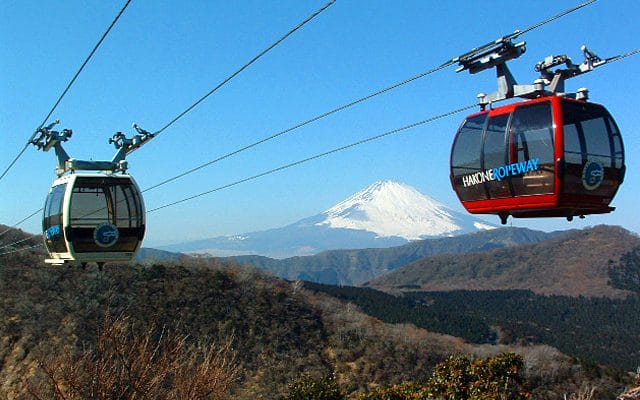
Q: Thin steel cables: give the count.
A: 4